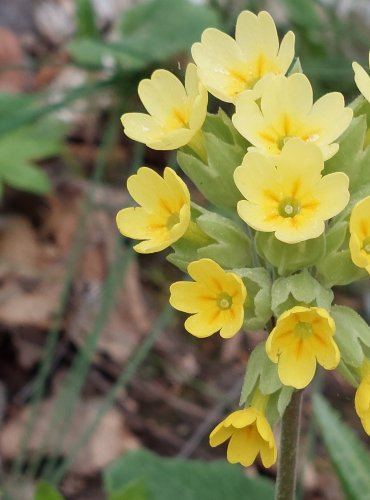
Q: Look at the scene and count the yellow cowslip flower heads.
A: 11